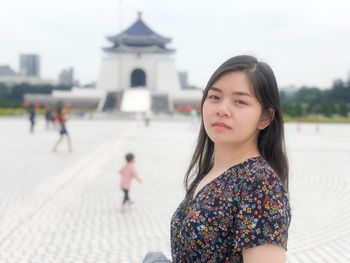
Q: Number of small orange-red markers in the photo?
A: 2